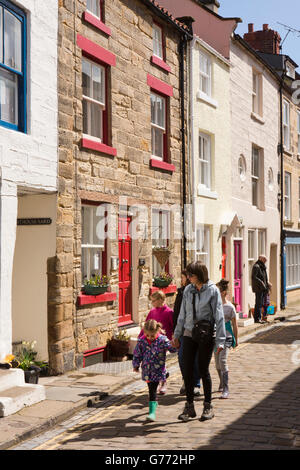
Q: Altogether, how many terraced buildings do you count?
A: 5